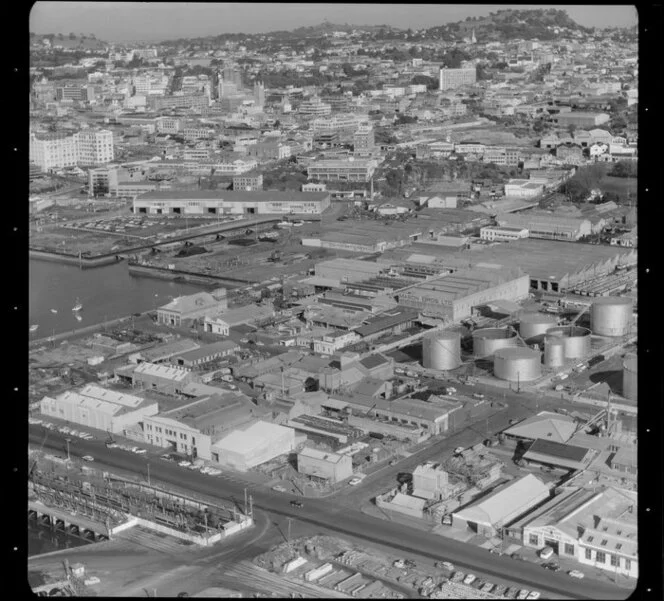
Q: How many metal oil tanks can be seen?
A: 8